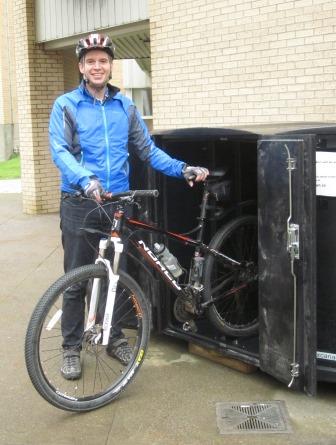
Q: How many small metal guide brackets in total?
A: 2